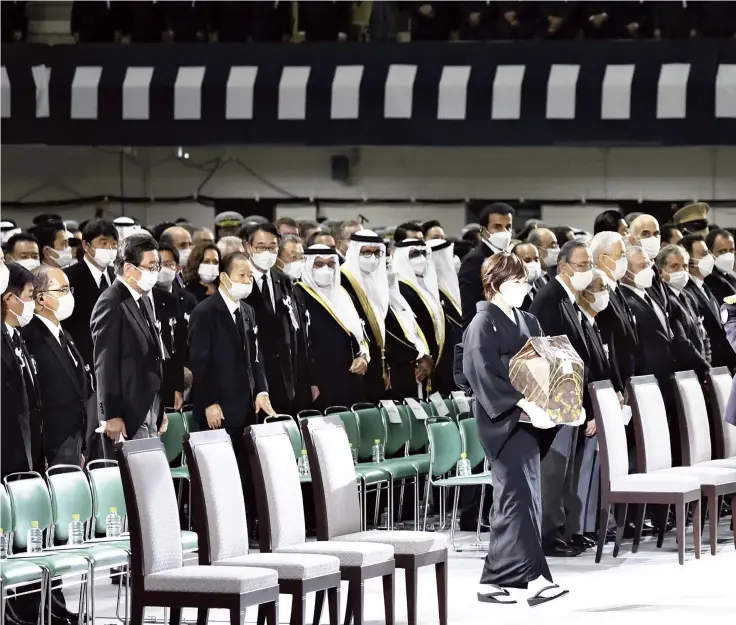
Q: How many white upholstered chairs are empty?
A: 8